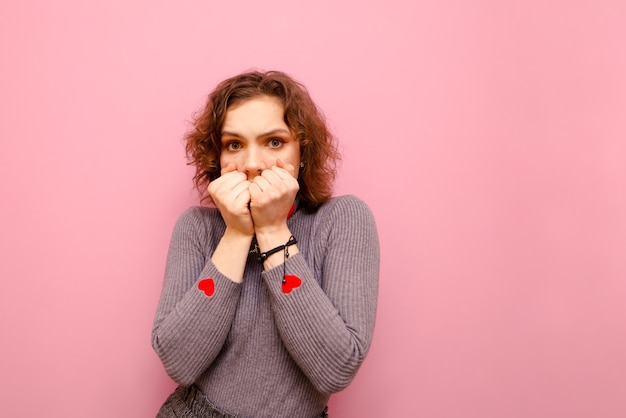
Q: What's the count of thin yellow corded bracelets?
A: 0